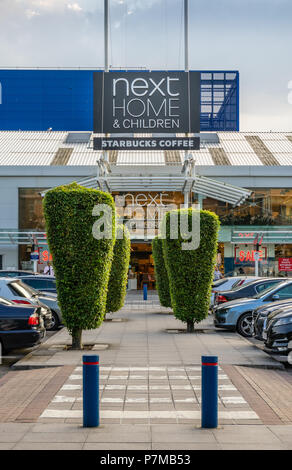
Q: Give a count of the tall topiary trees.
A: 4